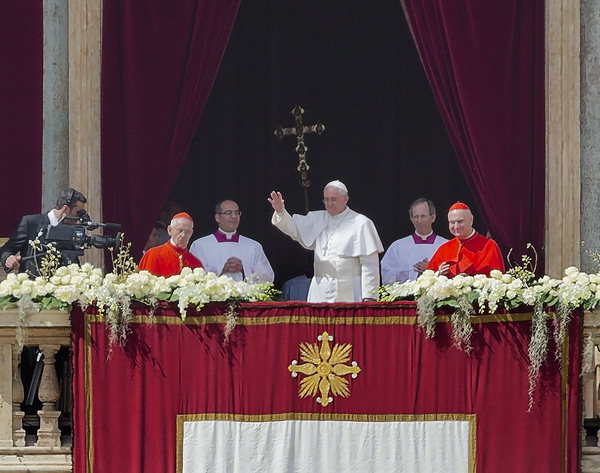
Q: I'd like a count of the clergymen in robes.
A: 5